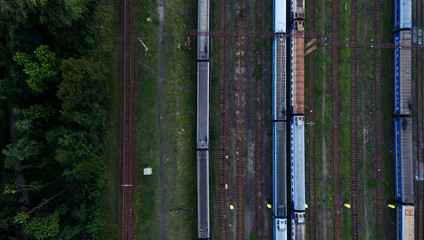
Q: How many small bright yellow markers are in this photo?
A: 5